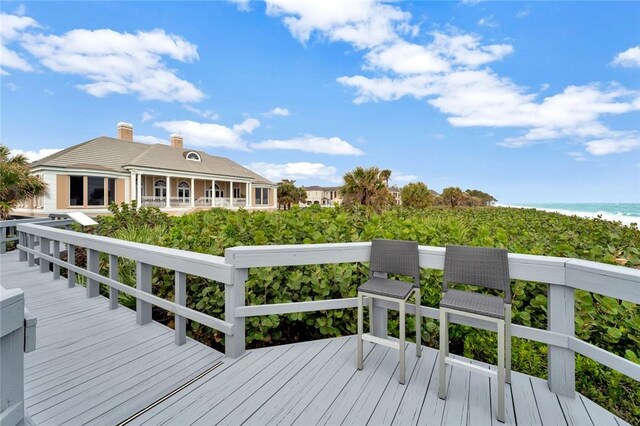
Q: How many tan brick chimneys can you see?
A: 2